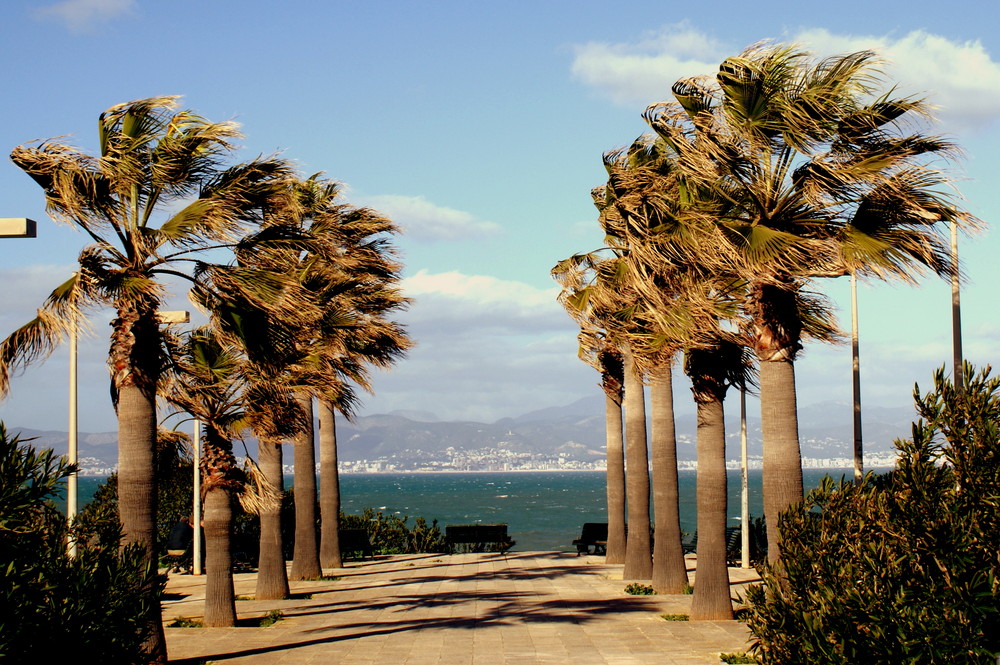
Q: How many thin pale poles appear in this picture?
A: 5